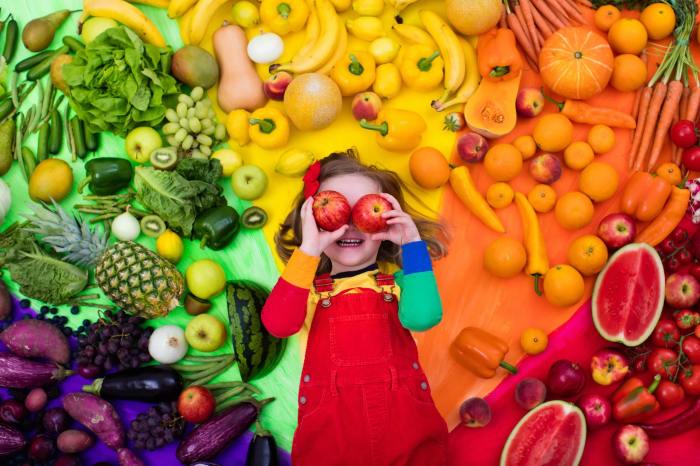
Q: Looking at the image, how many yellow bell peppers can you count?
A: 5